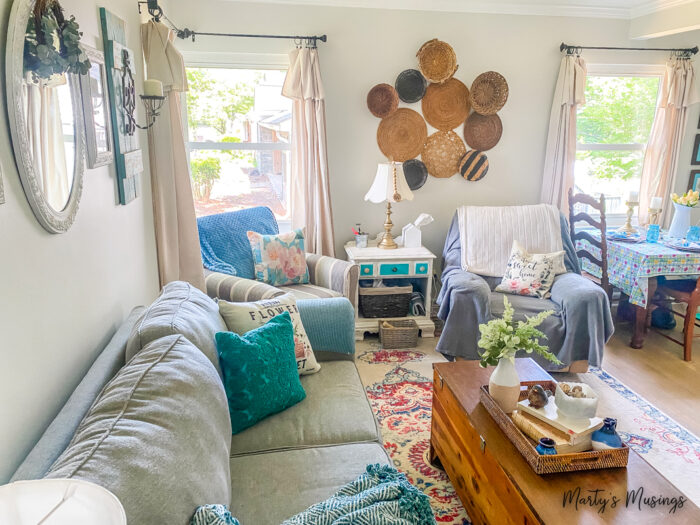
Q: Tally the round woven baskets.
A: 10